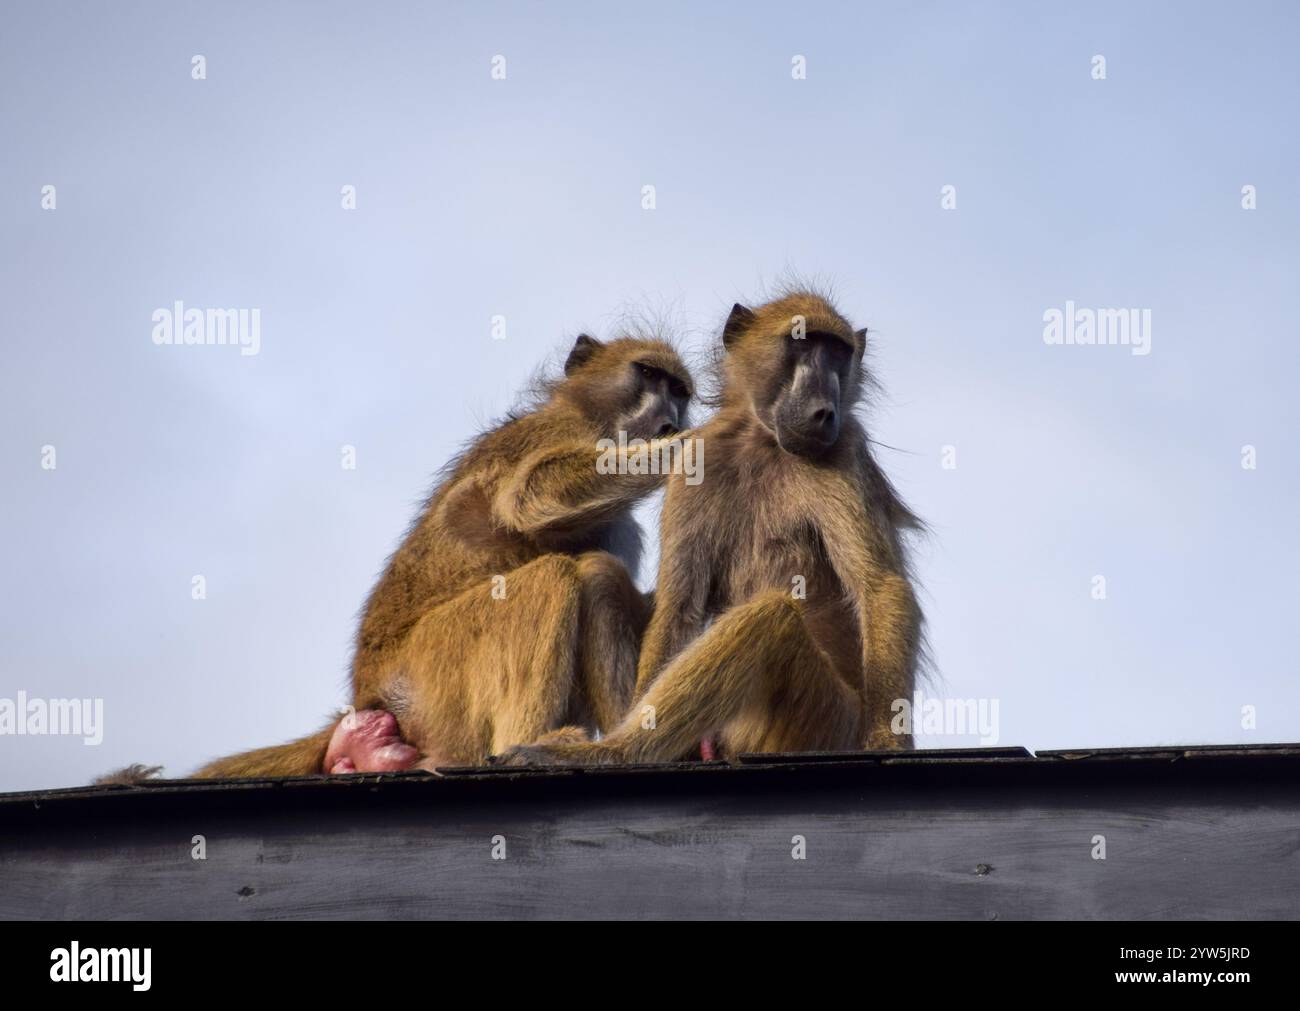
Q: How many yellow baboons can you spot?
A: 2